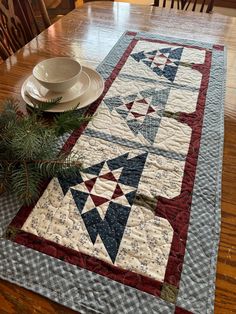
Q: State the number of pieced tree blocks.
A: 3